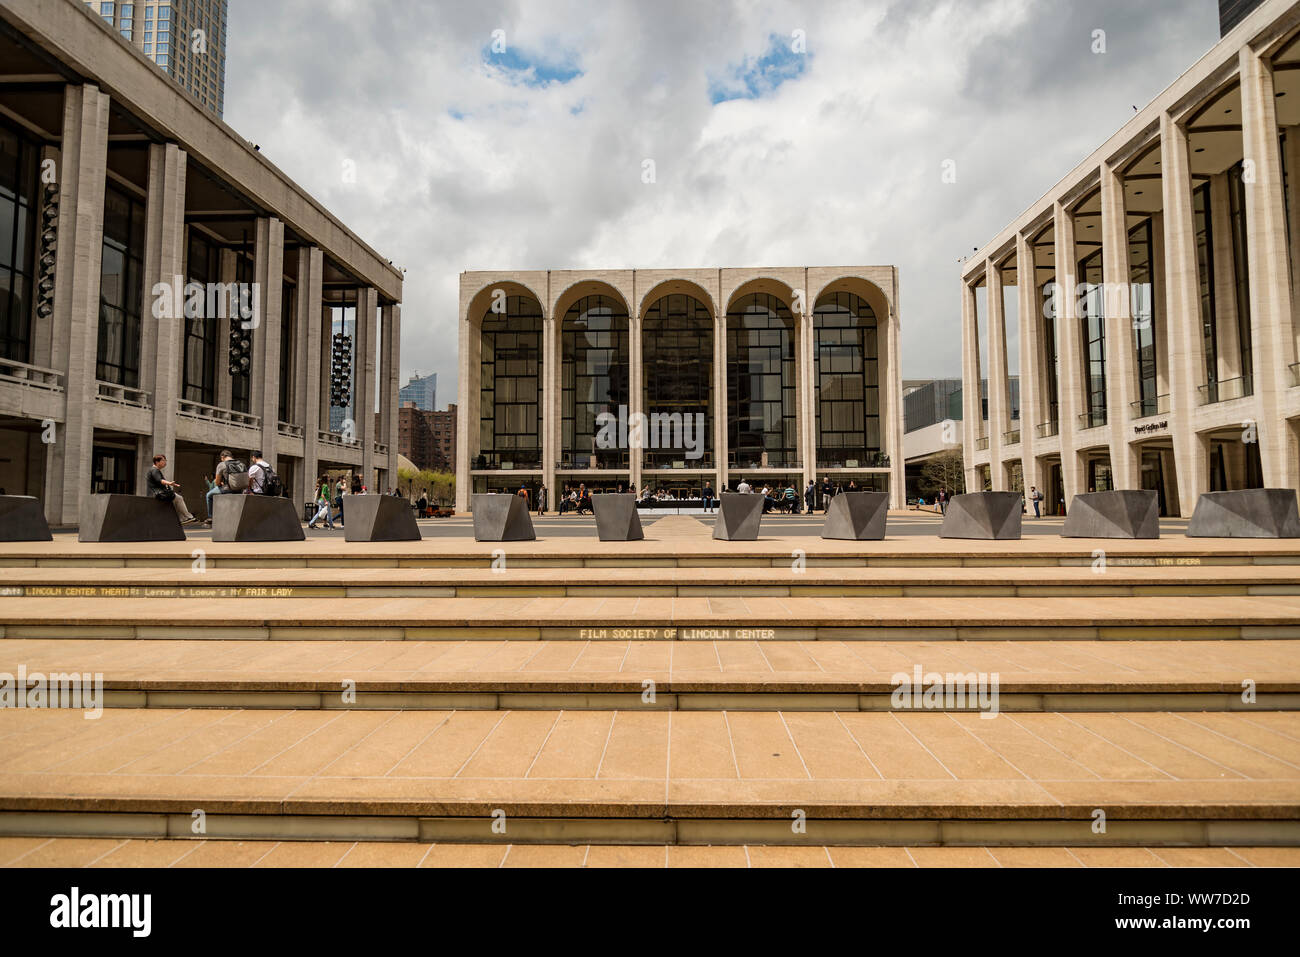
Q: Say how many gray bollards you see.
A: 11